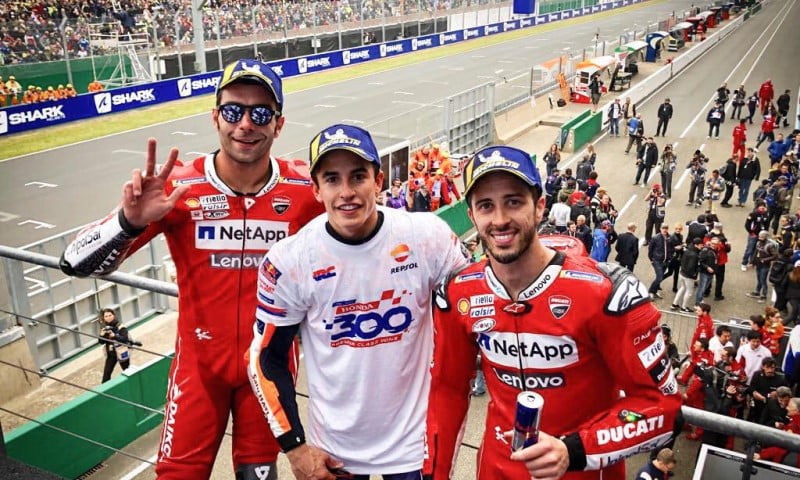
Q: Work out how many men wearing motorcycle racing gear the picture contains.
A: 3